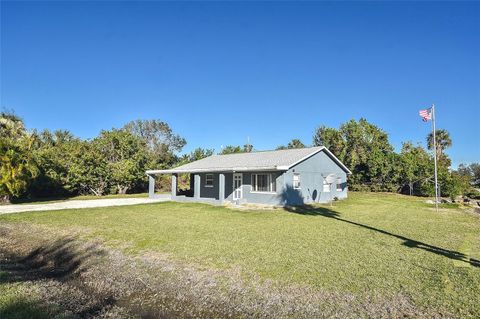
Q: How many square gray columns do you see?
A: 4